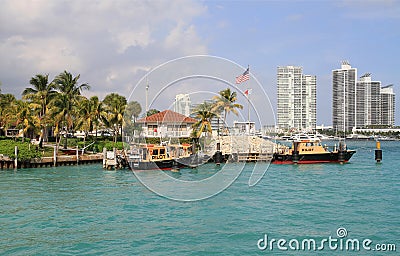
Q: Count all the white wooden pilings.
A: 5